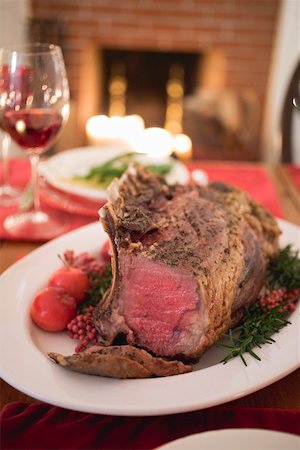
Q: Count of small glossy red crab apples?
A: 2